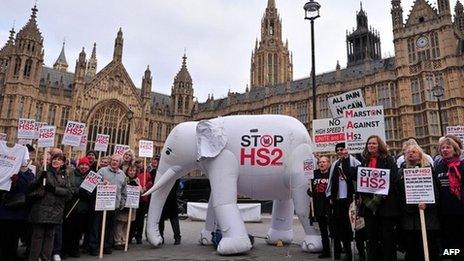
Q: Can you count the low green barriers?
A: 0